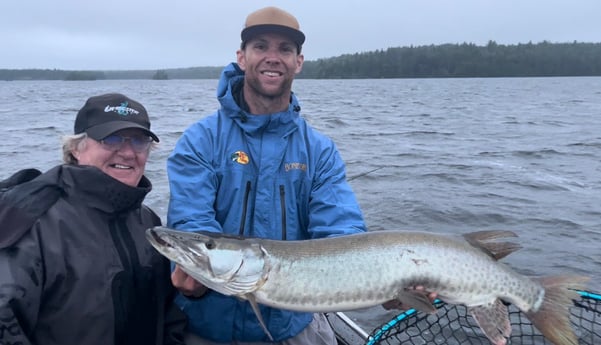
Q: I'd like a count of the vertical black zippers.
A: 2